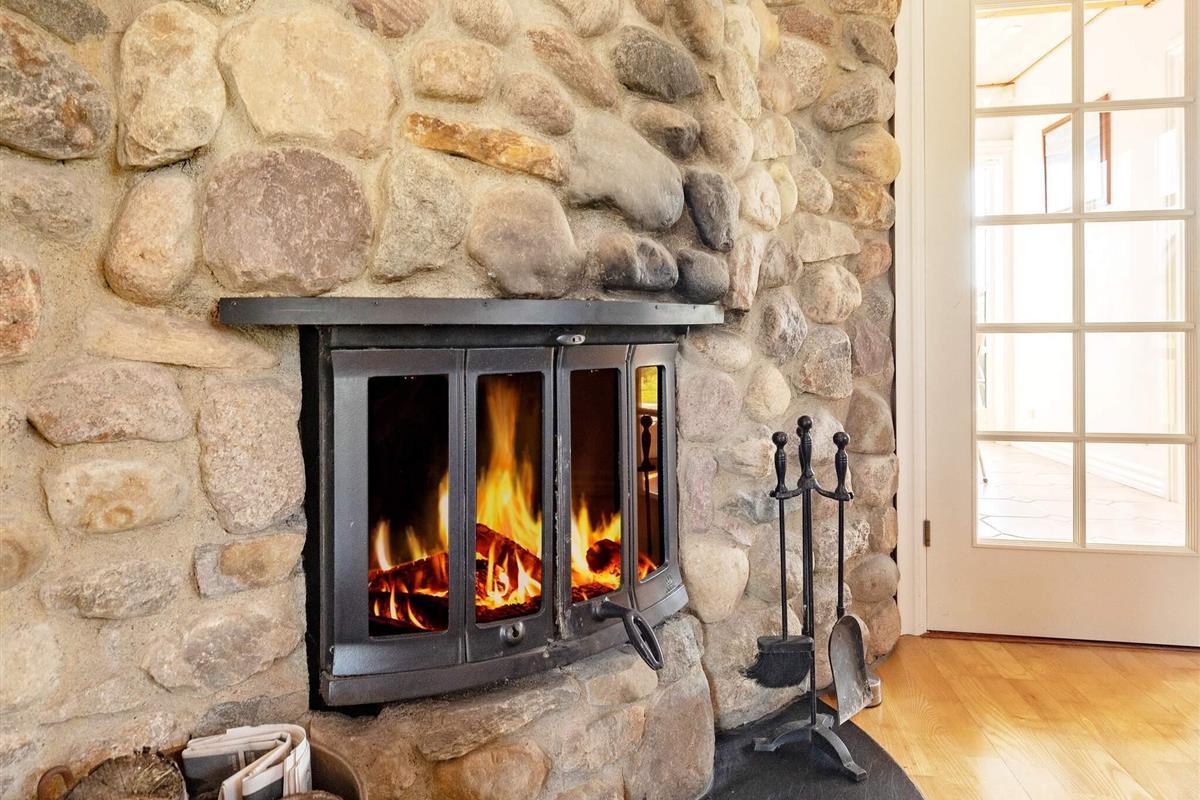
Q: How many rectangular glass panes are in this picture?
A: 14